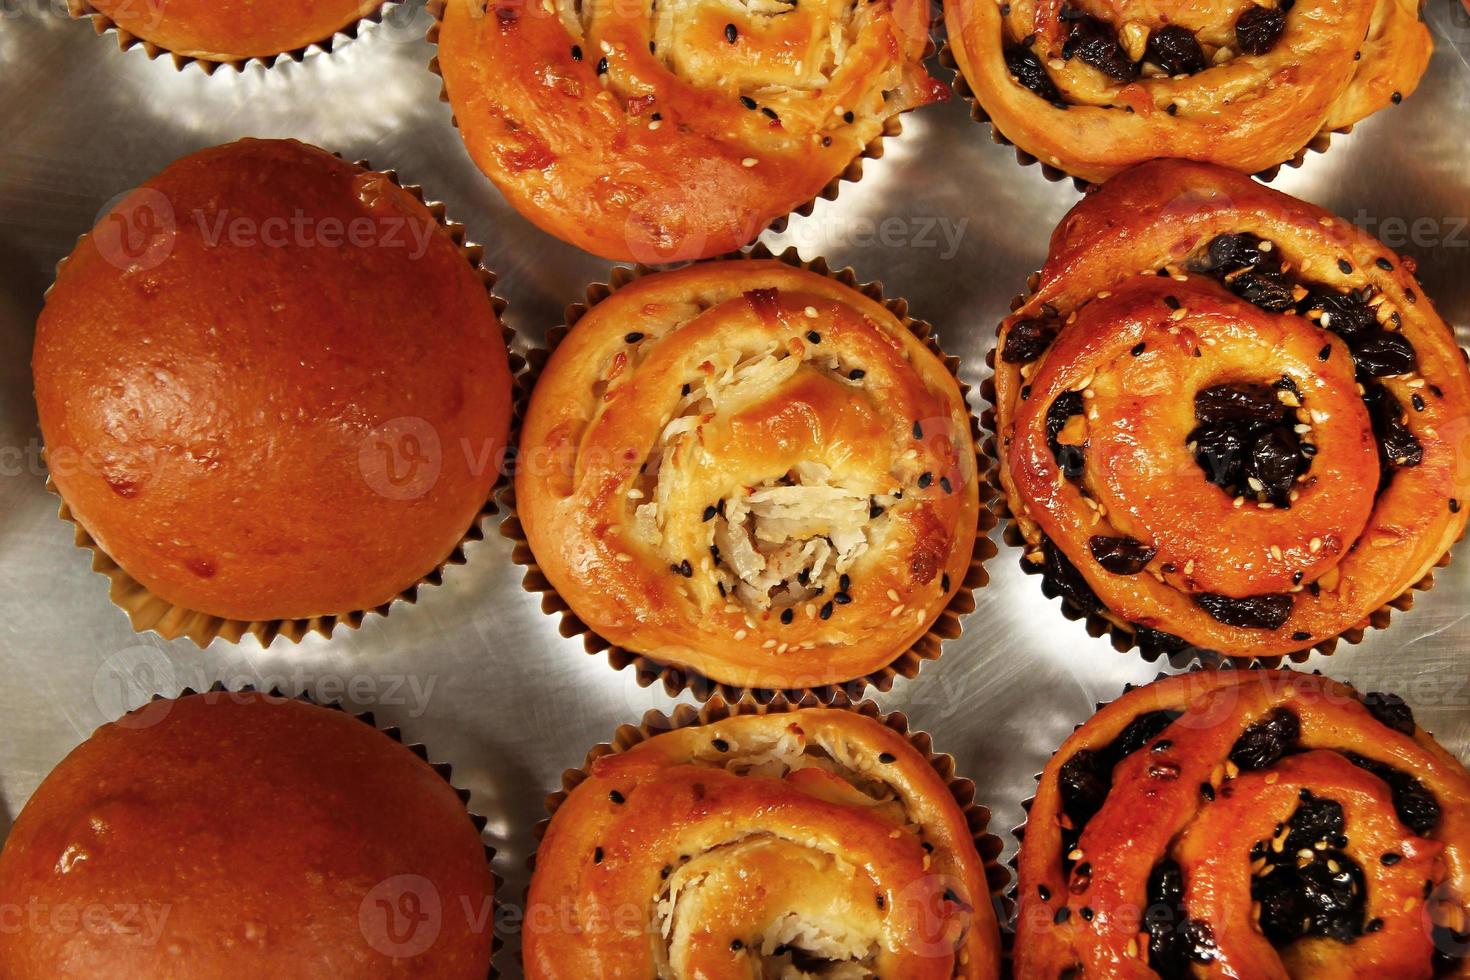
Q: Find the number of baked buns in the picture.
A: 9